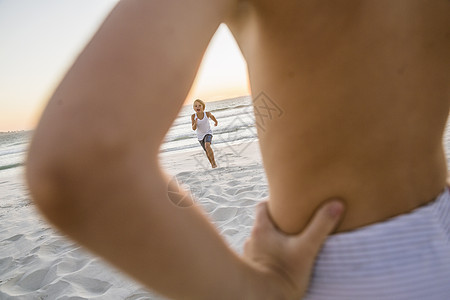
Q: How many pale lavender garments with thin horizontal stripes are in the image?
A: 1